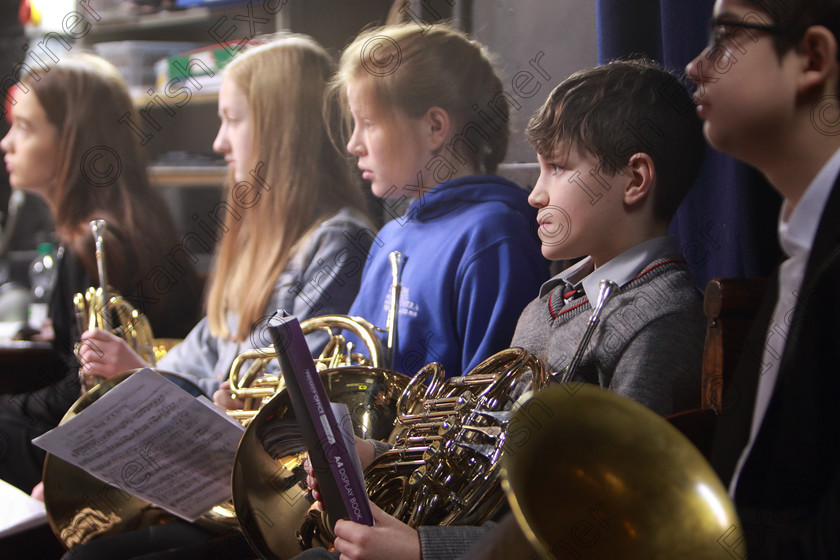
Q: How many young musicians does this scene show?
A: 5